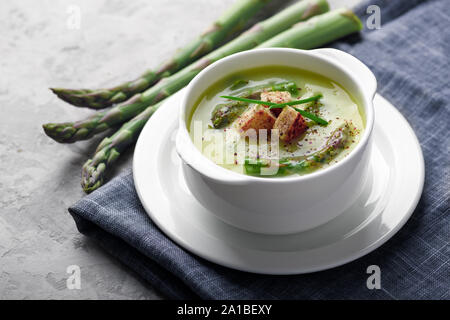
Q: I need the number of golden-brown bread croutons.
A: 3